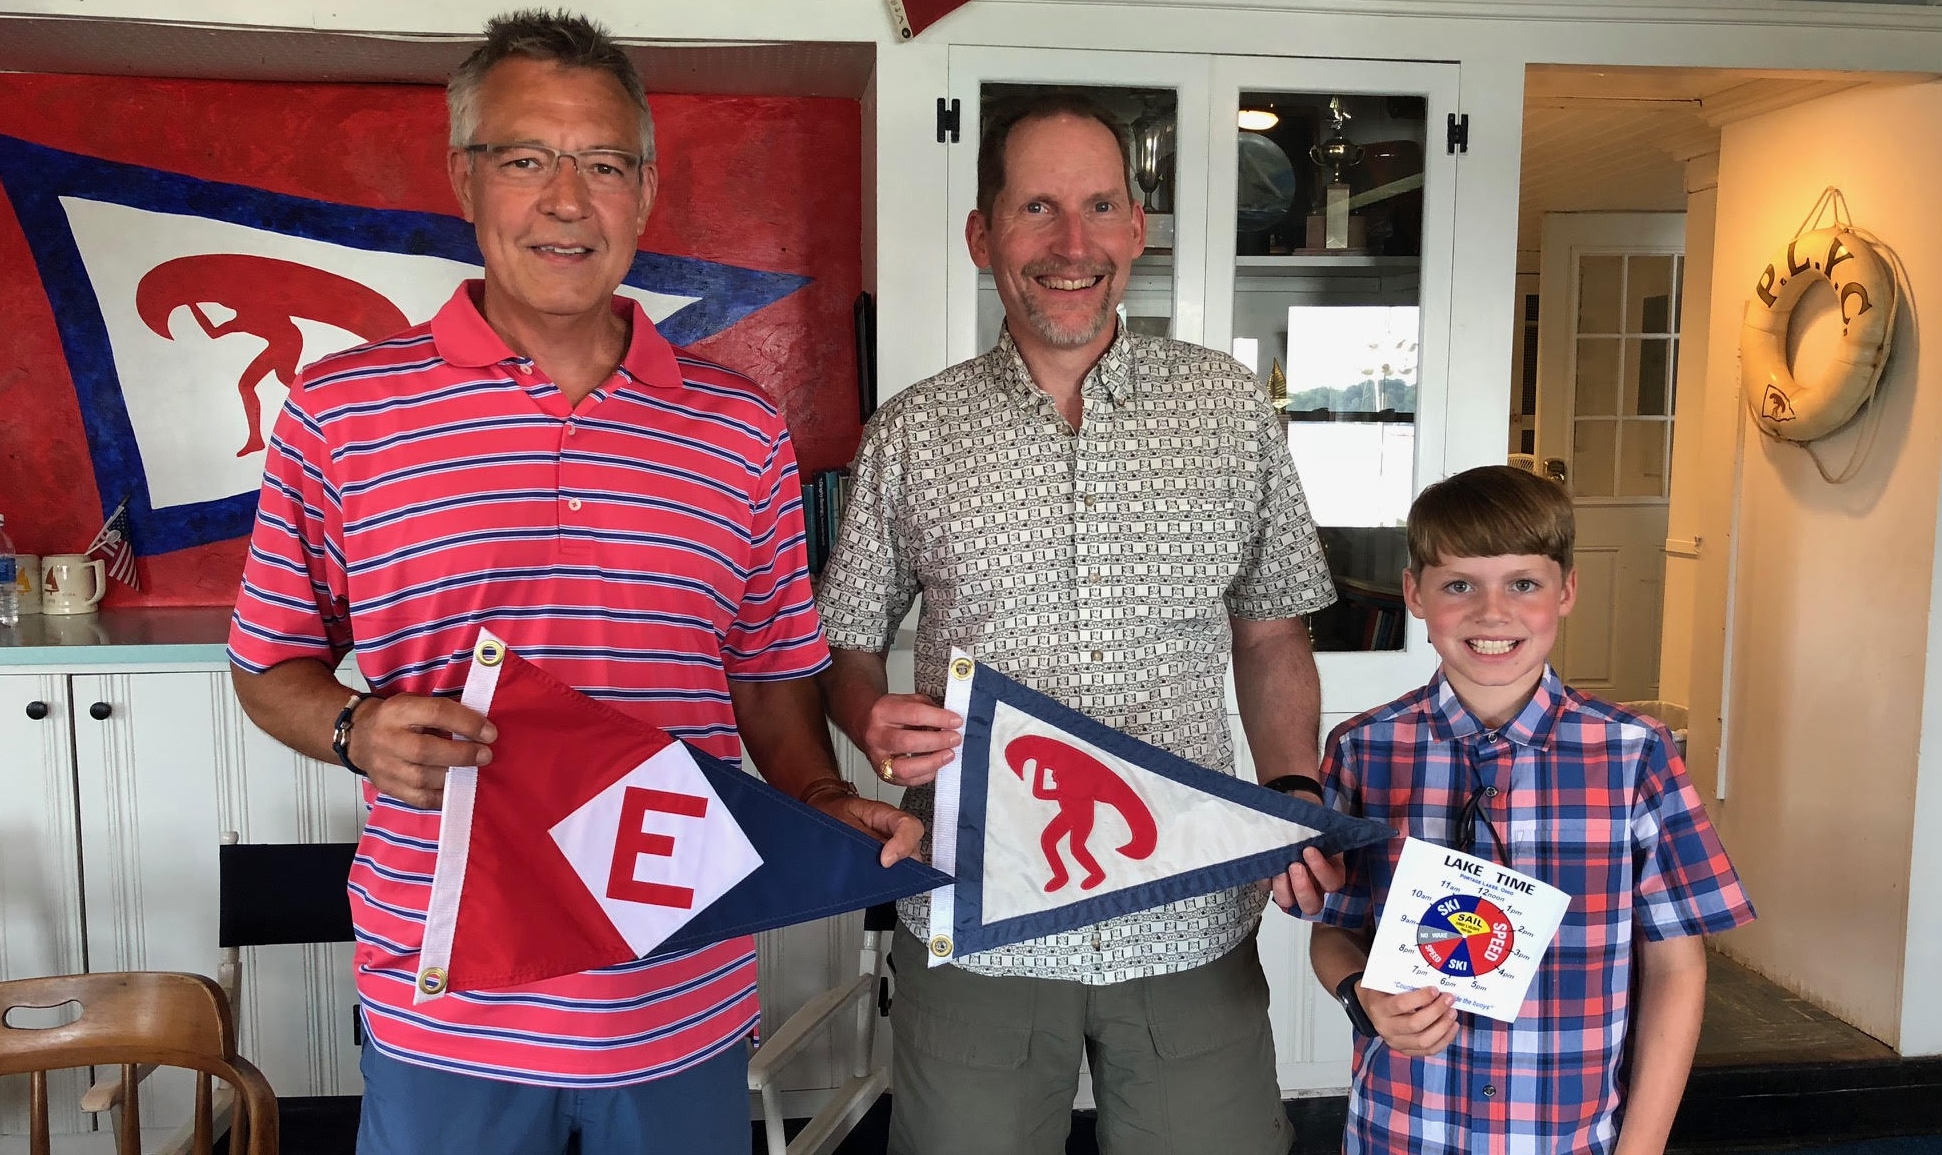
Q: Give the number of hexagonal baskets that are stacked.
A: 0